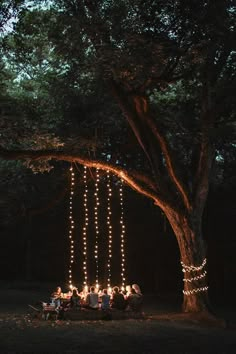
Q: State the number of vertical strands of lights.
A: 5